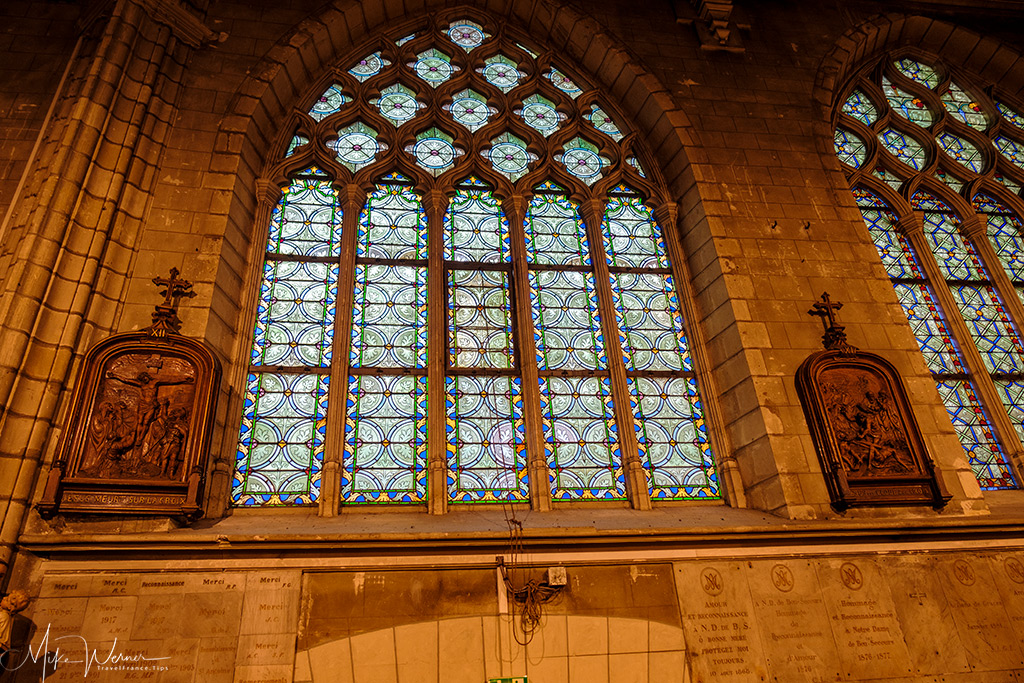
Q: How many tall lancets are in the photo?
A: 8